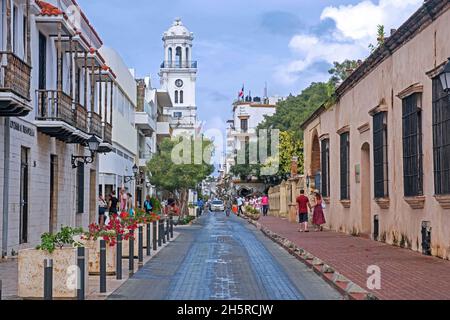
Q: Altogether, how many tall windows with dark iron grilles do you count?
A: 5